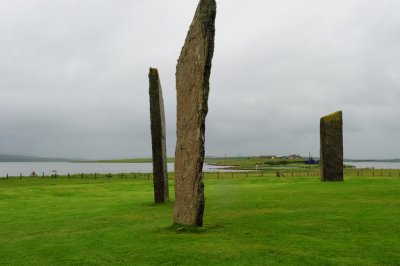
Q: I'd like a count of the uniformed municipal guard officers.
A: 0